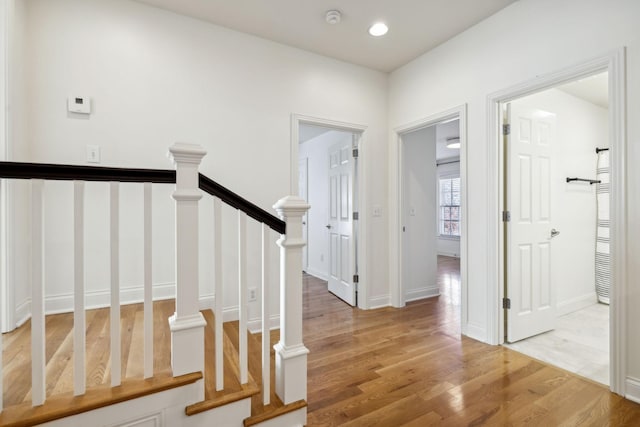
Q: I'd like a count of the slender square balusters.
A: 7